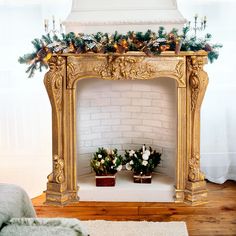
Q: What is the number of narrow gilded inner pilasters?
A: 2